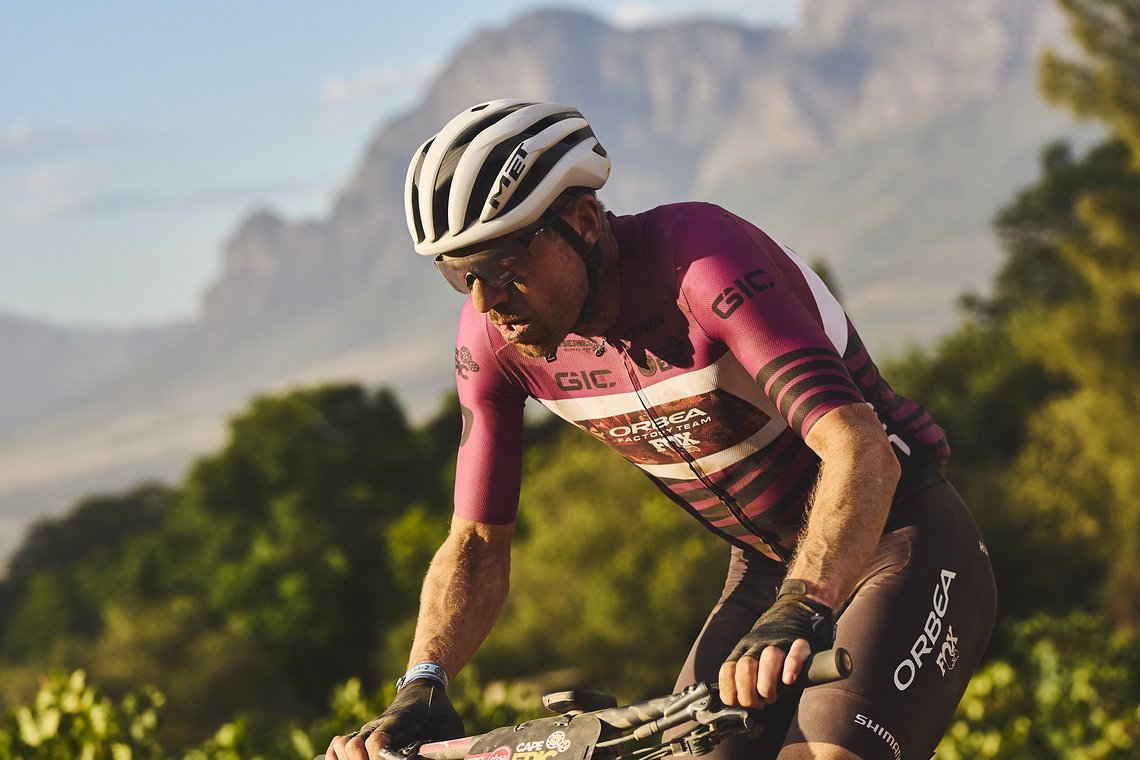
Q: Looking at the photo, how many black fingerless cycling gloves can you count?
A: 2